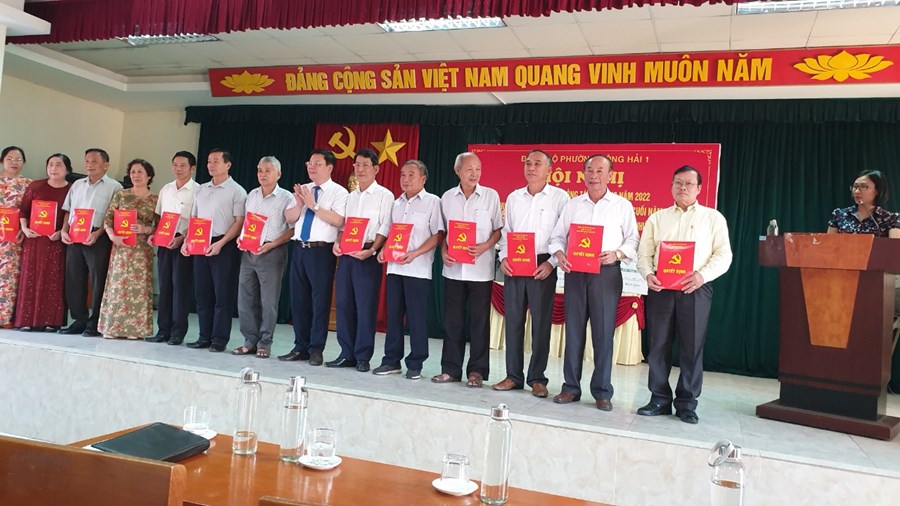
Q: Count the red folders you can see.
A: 13